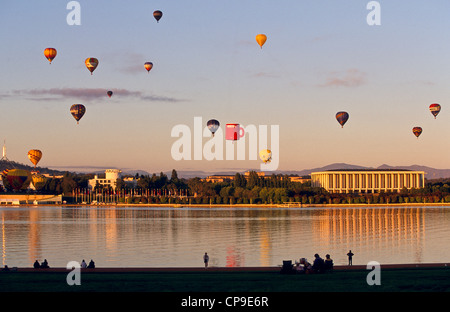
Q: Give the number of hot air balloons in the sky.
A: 14